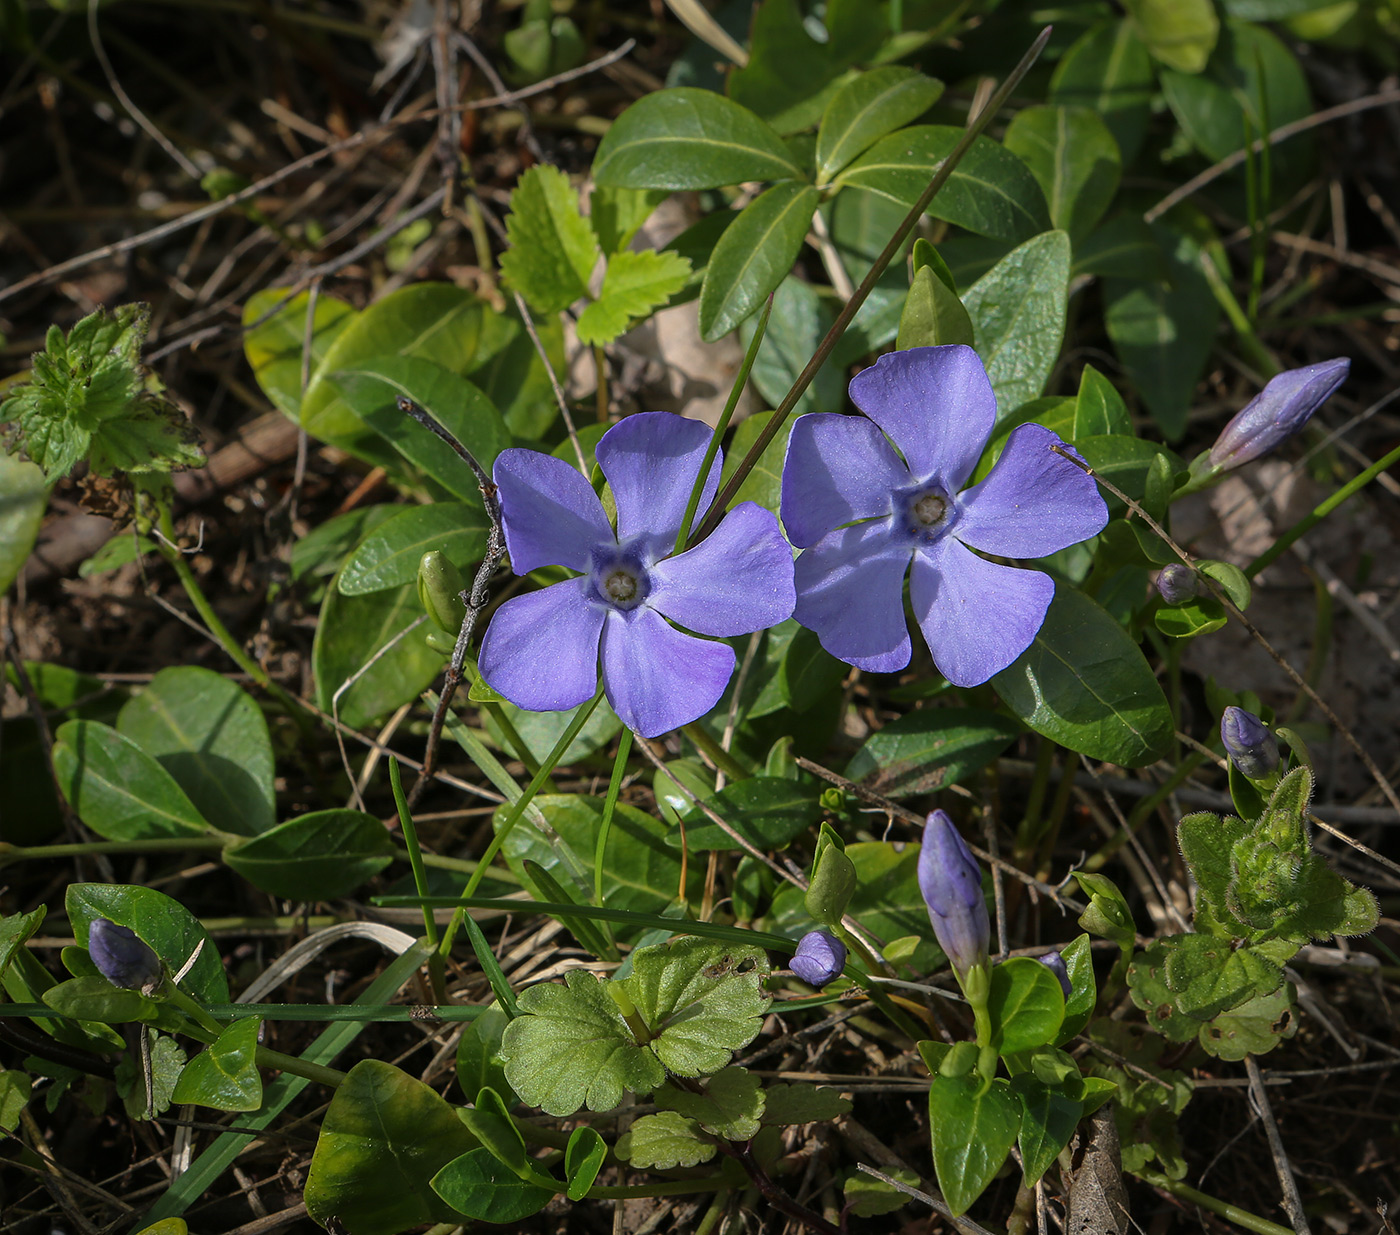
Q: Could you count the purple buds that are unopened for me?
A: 7